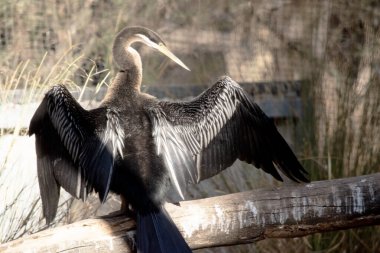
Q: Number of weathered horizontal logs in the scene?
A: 1